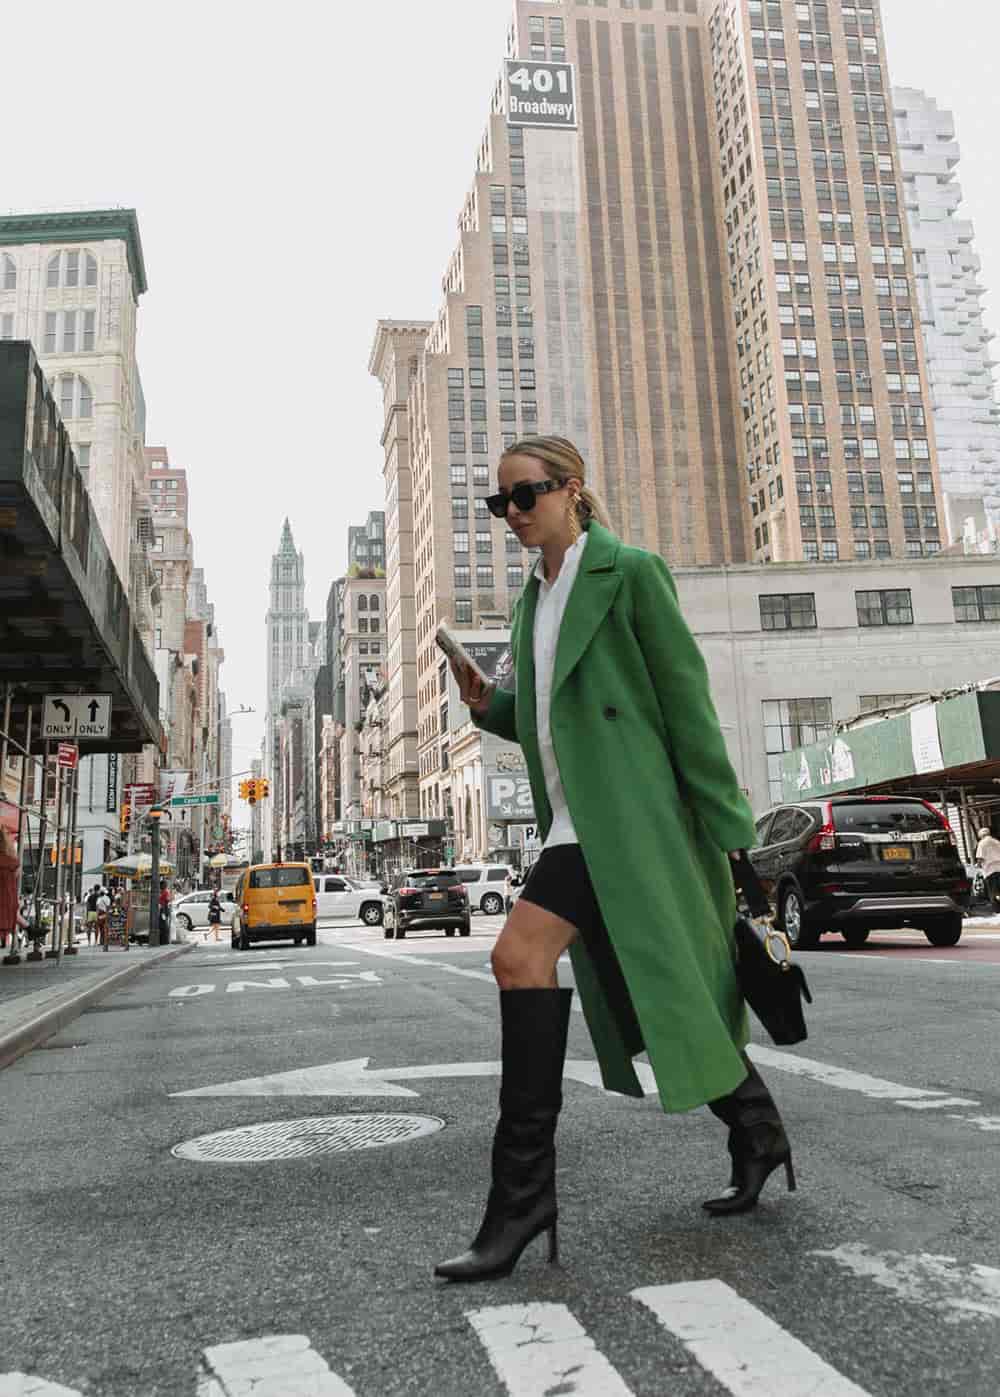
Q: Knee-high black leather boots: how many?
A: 2